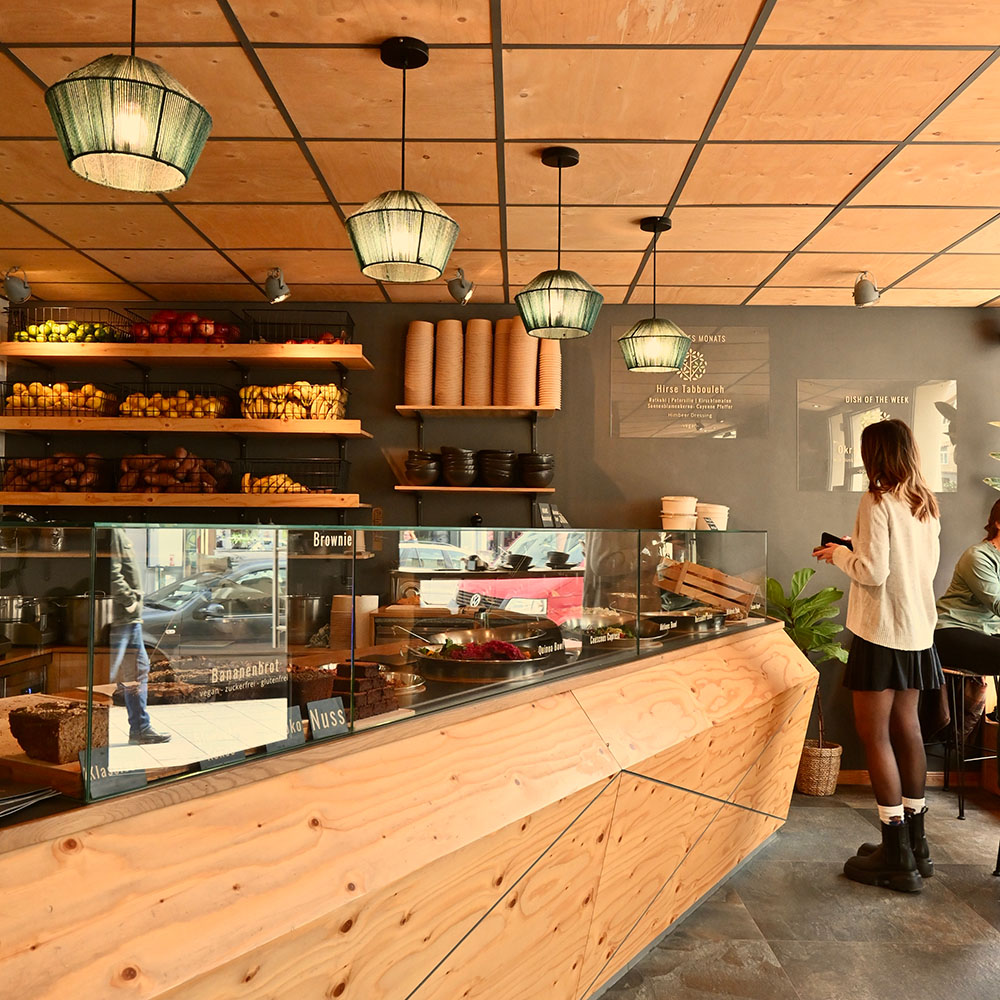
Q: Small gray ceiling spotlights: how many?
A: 4